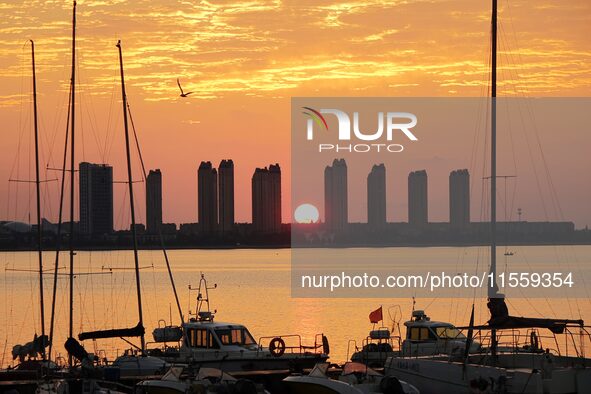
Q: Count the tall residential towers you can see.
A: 9